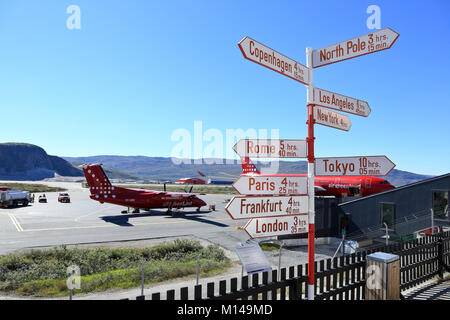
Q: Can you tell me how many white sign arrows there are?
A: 9